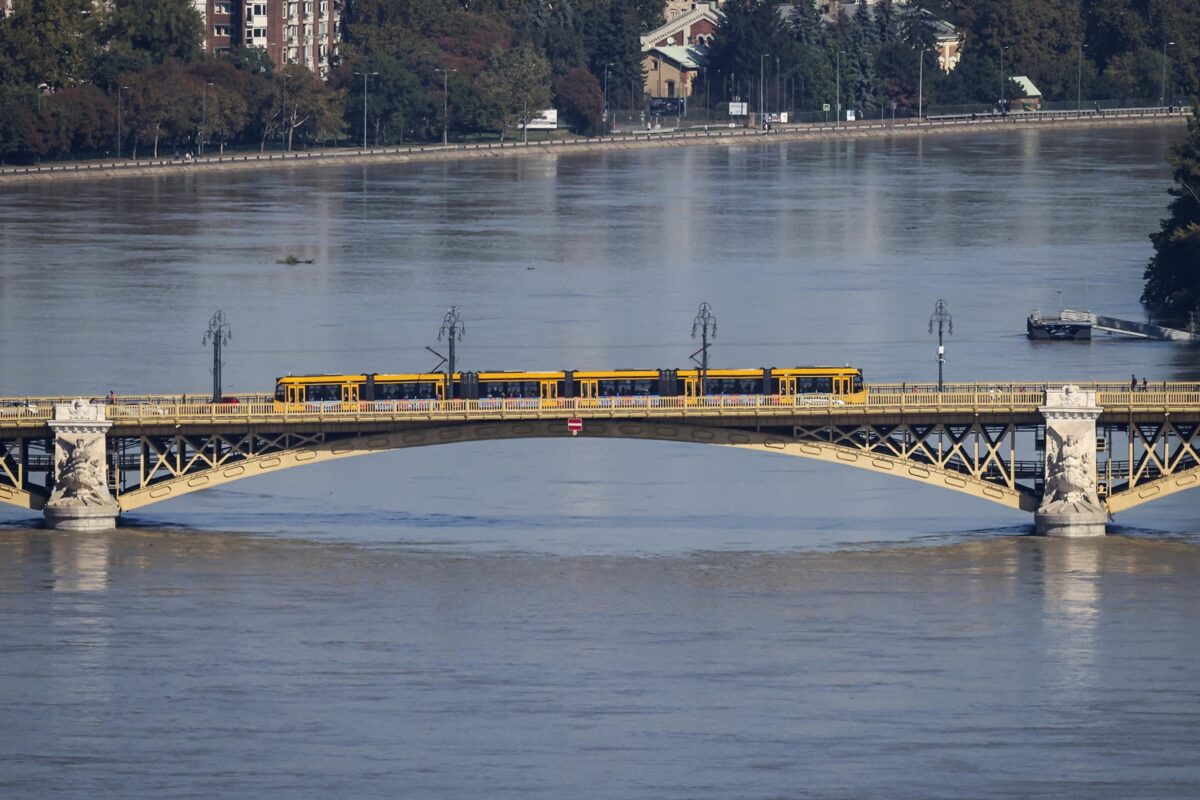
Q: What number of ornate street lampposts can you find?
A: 4